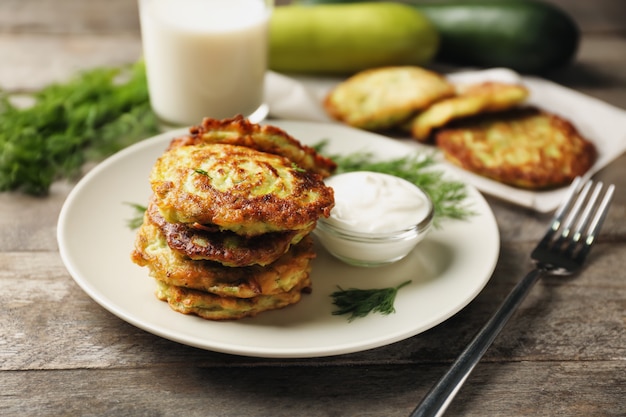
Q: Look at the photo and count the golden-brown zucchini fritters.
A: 8